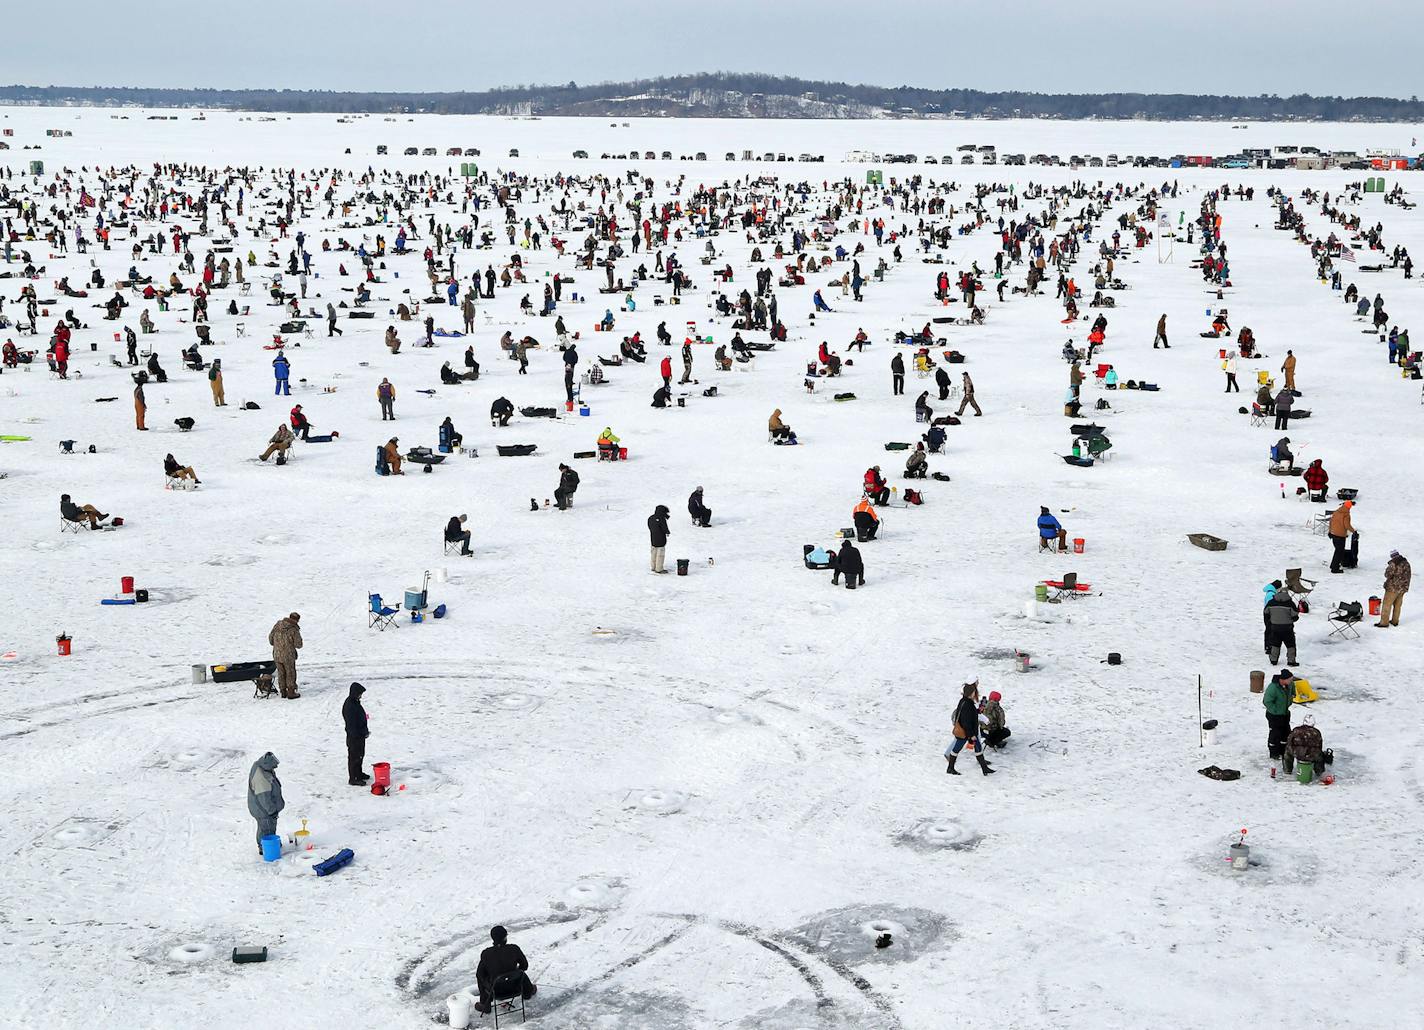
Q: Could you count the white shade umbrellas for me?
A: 0